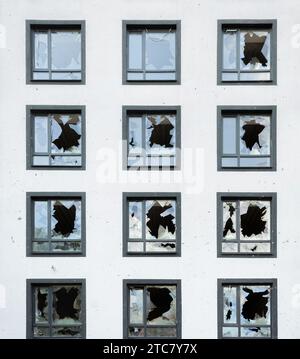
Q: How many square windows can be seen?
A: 12